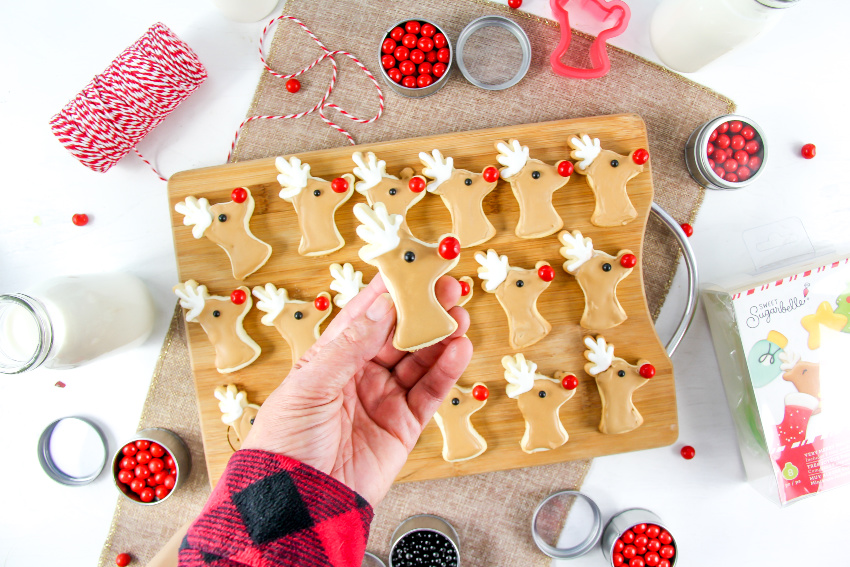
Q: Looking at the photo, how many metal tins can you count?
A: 5